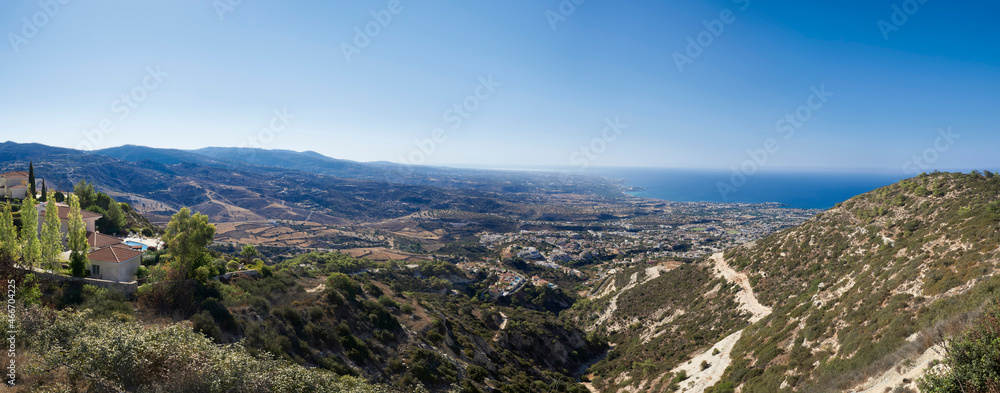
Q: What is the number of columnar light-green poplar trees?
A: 4